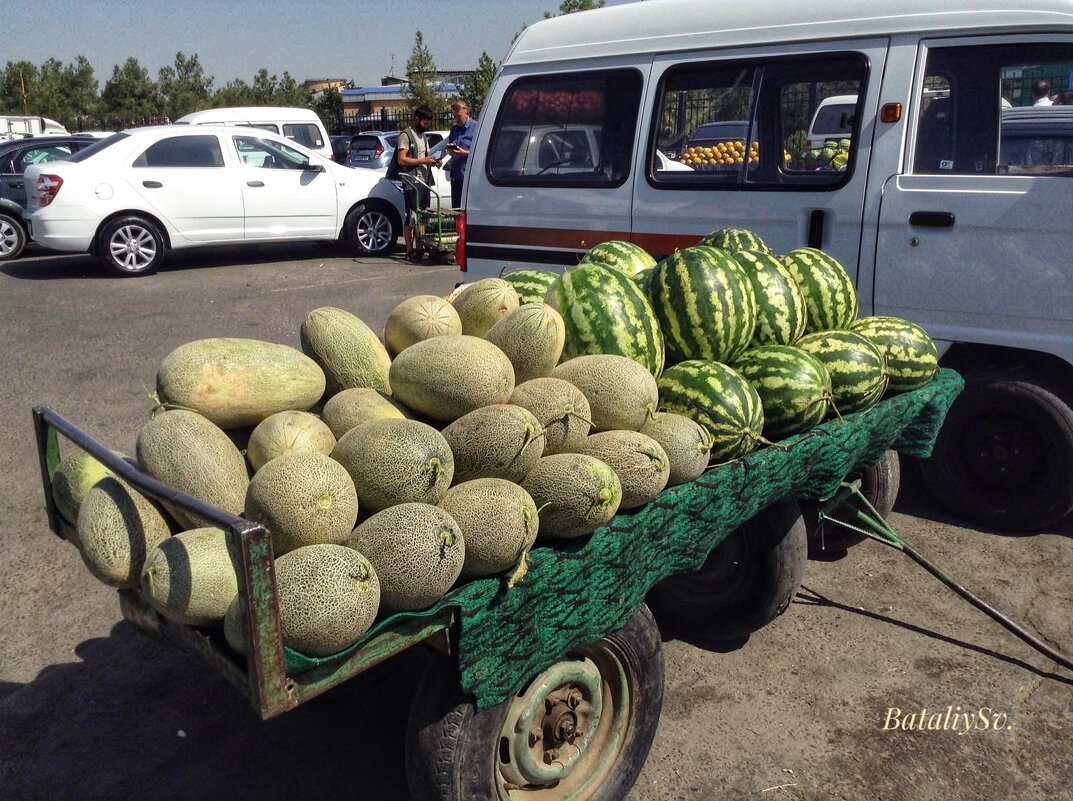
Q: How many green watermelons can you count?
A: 12